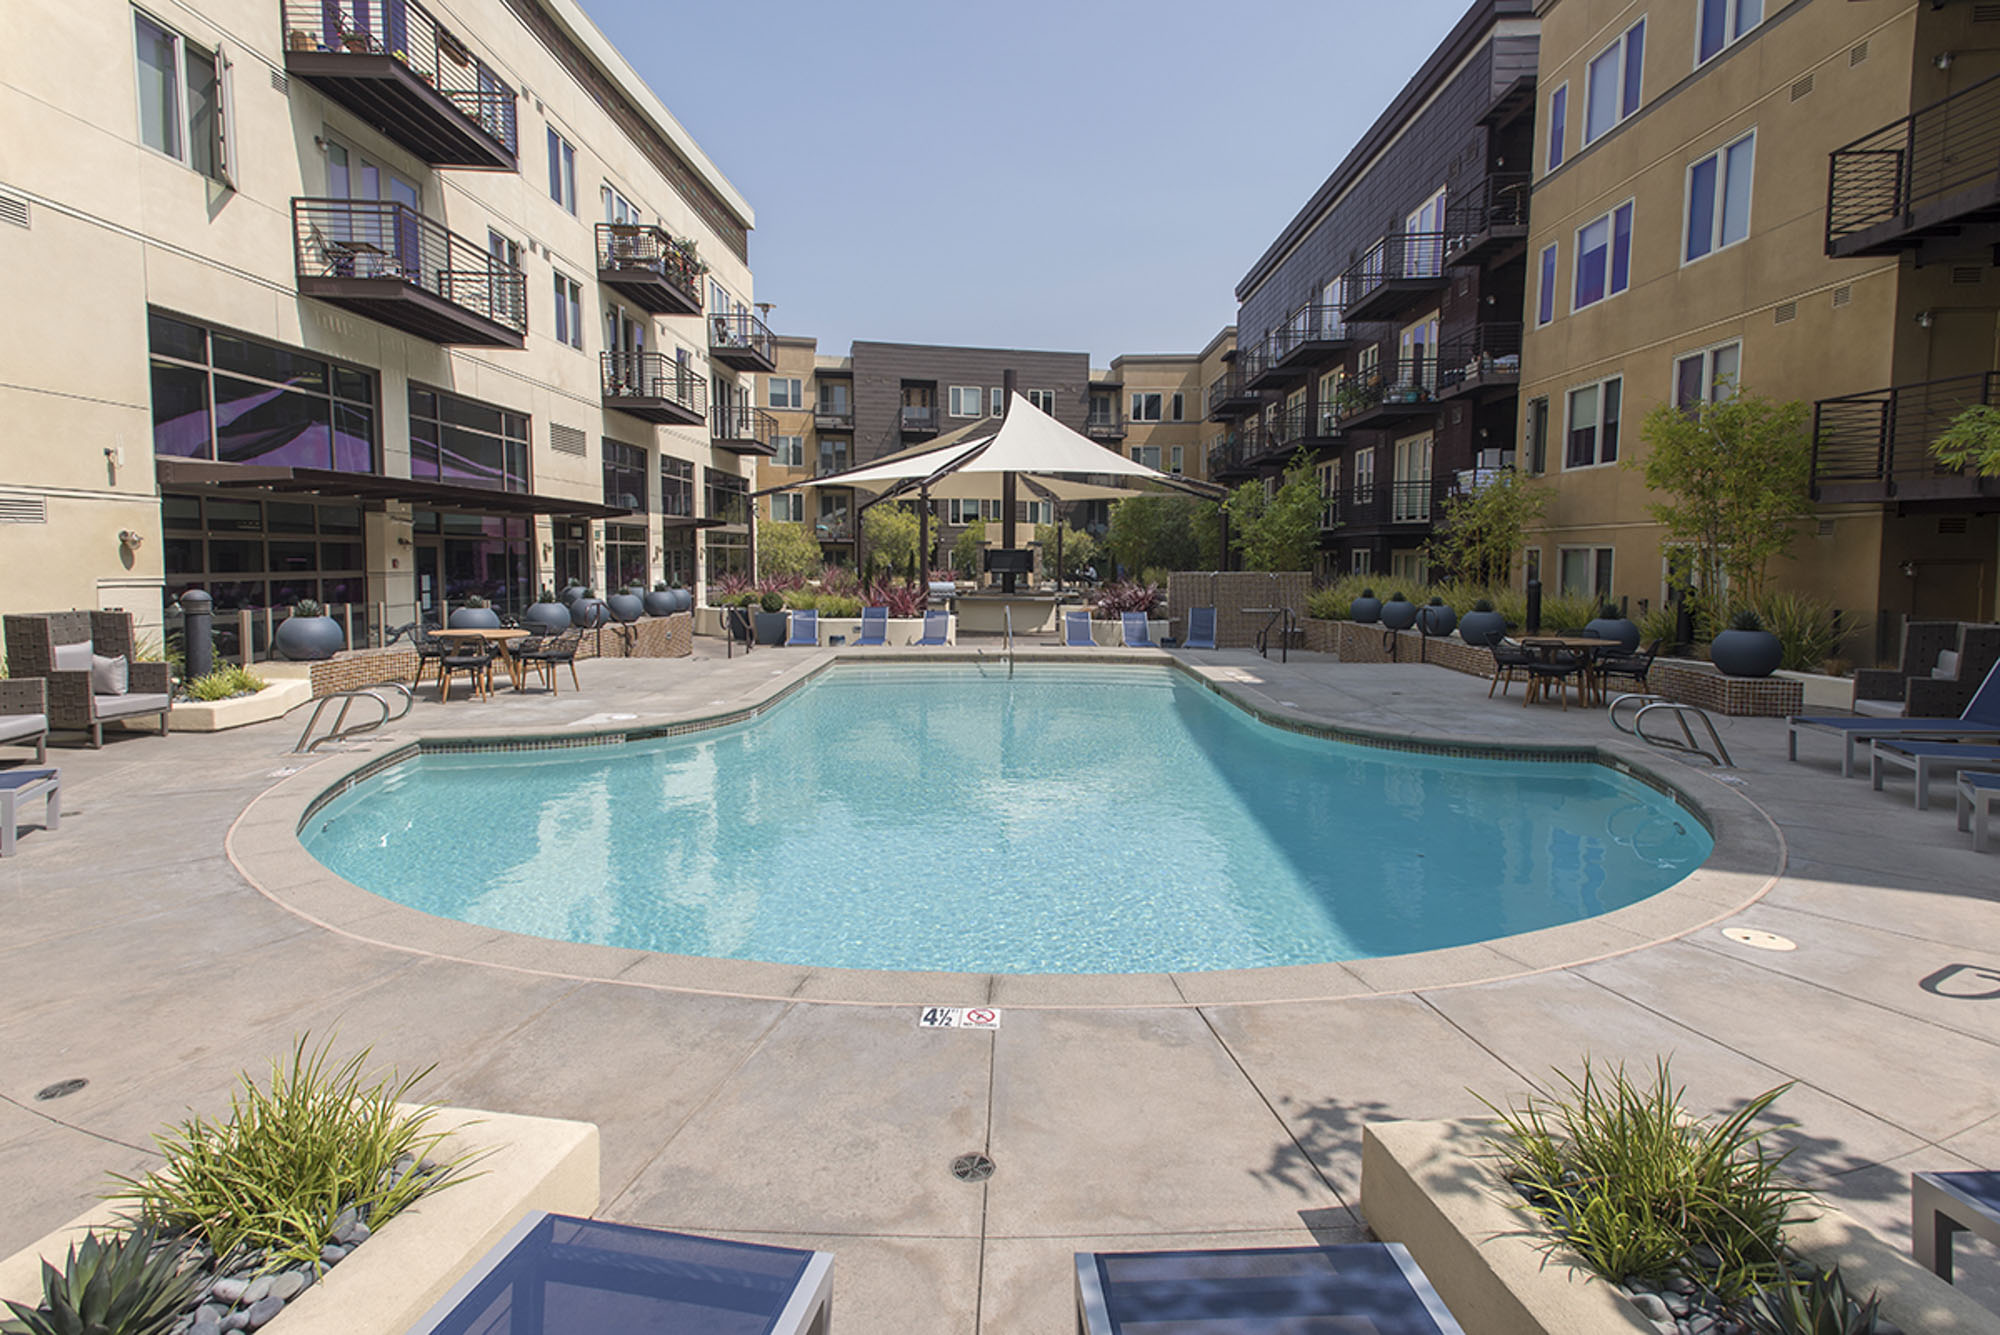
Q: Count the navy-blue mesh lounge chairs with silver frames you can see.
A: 13